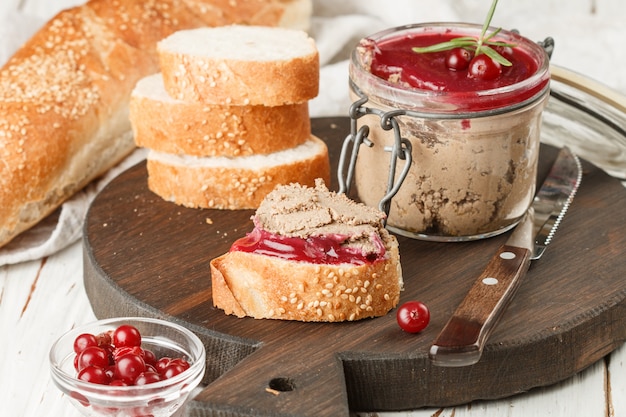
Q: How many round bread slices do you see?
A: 4